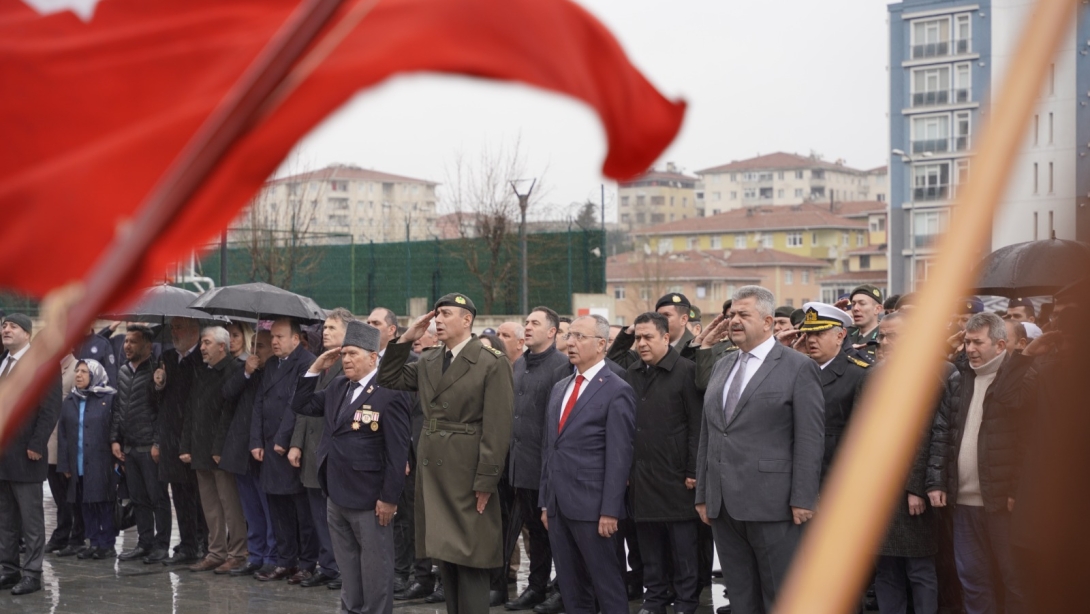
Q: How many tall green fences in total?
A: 1